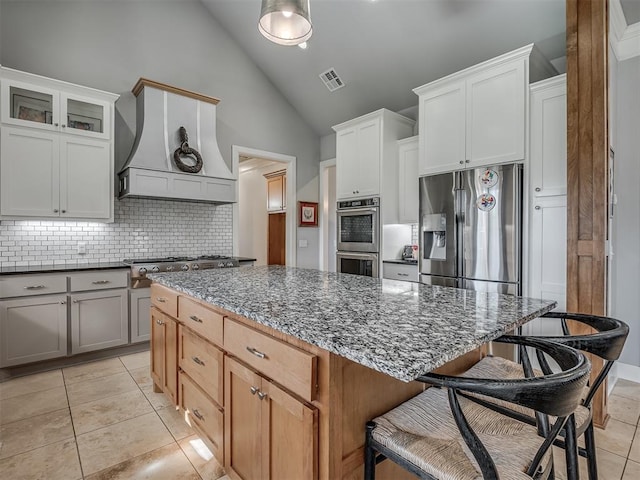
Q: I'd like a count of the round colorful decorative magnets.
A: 2